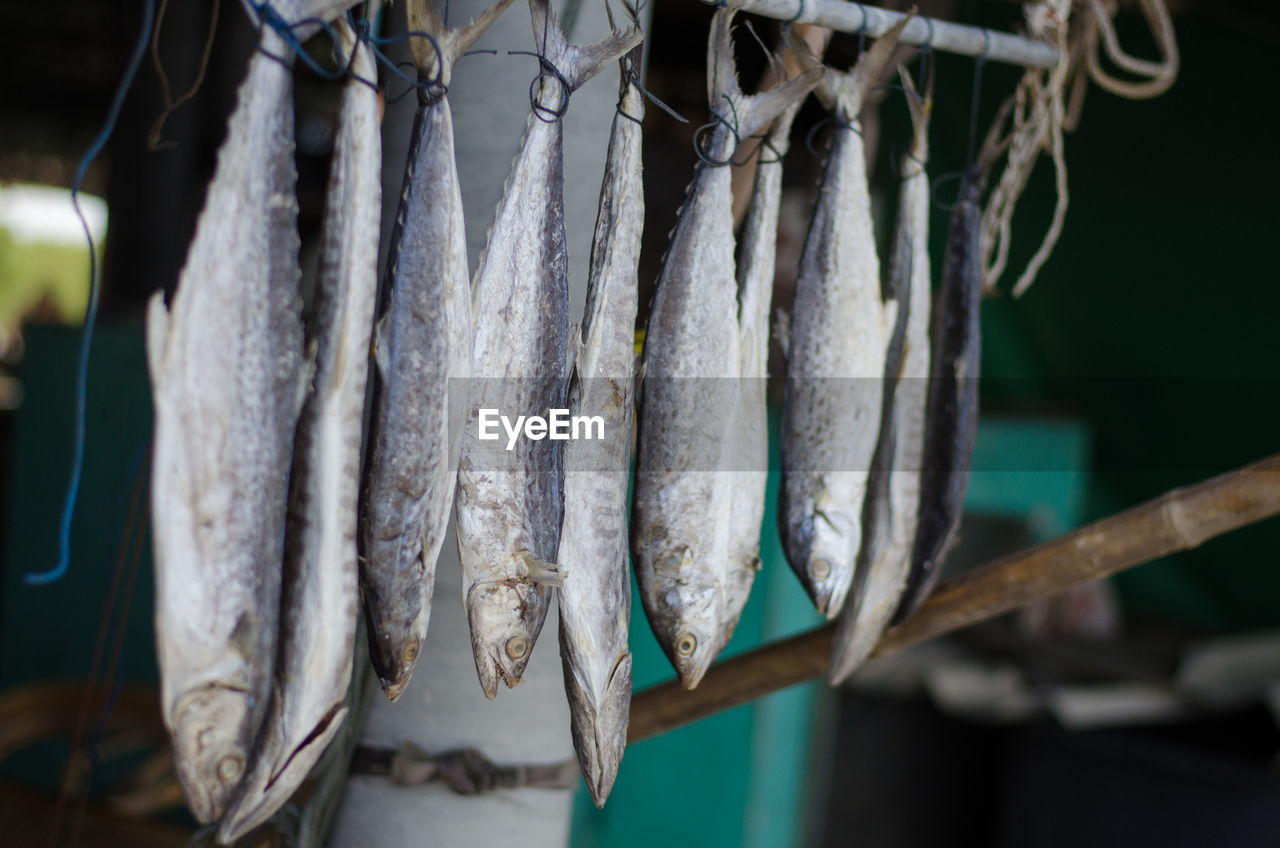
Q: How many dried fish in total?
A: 10